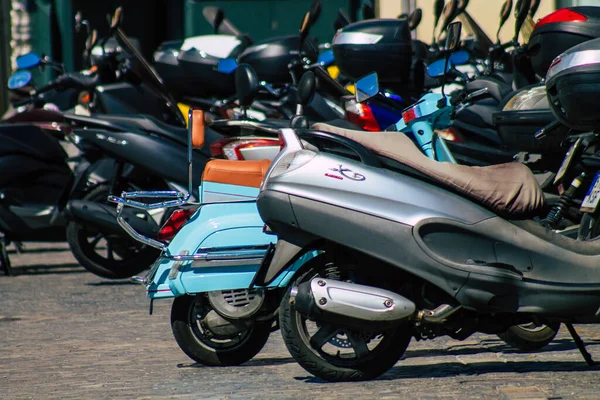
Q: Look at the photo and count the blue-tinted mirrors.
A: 7